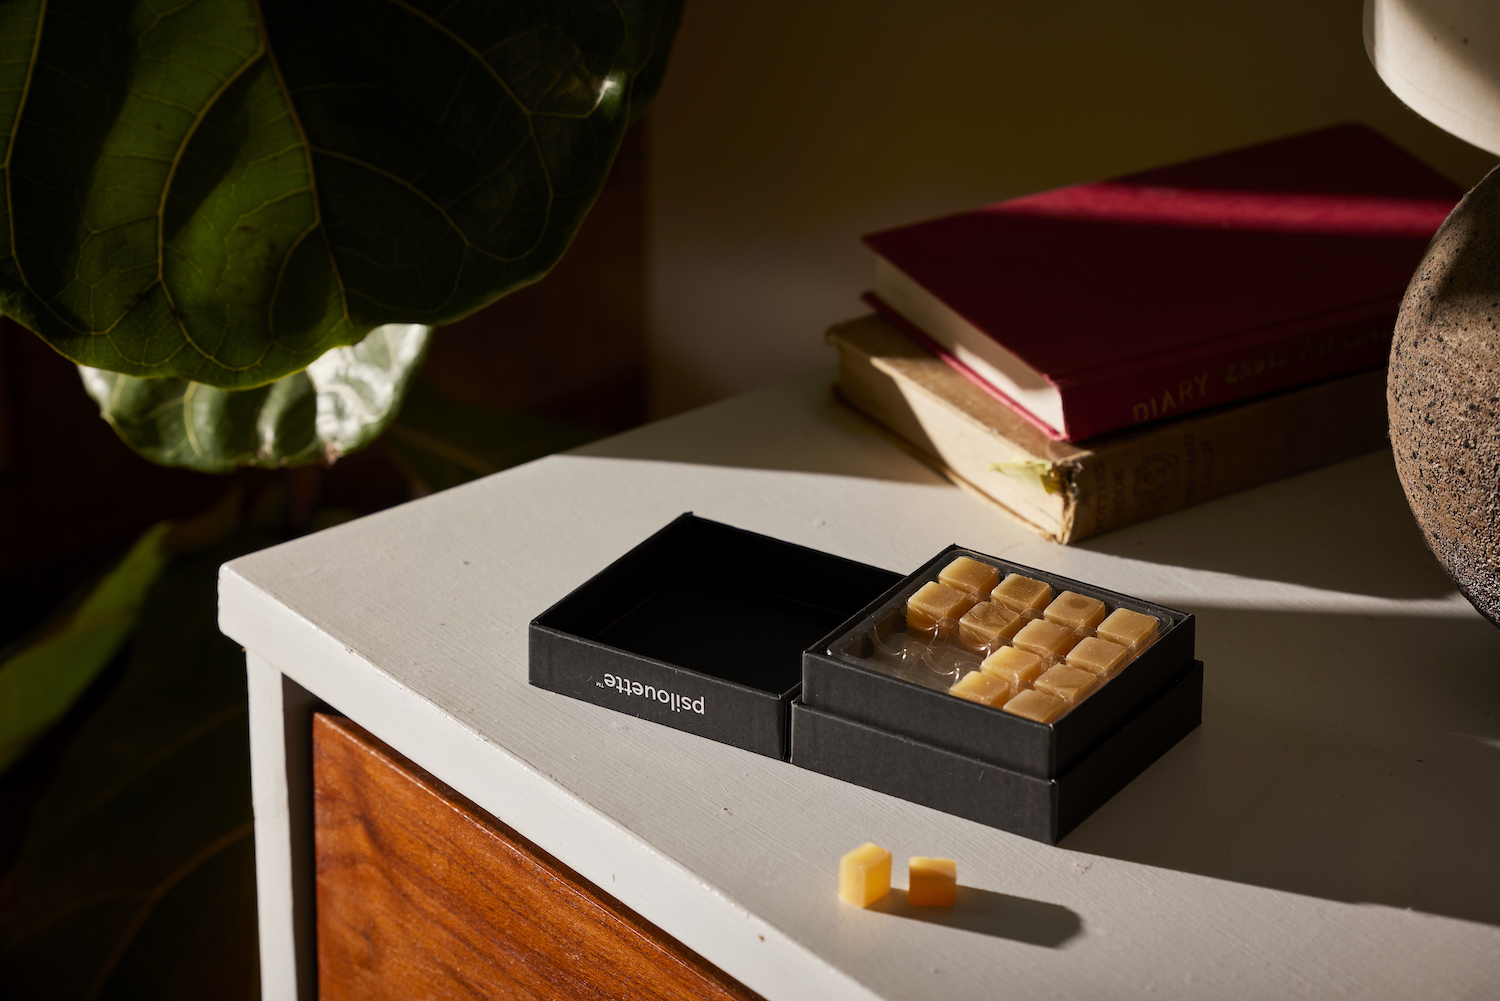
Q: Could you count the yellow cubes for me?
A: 14